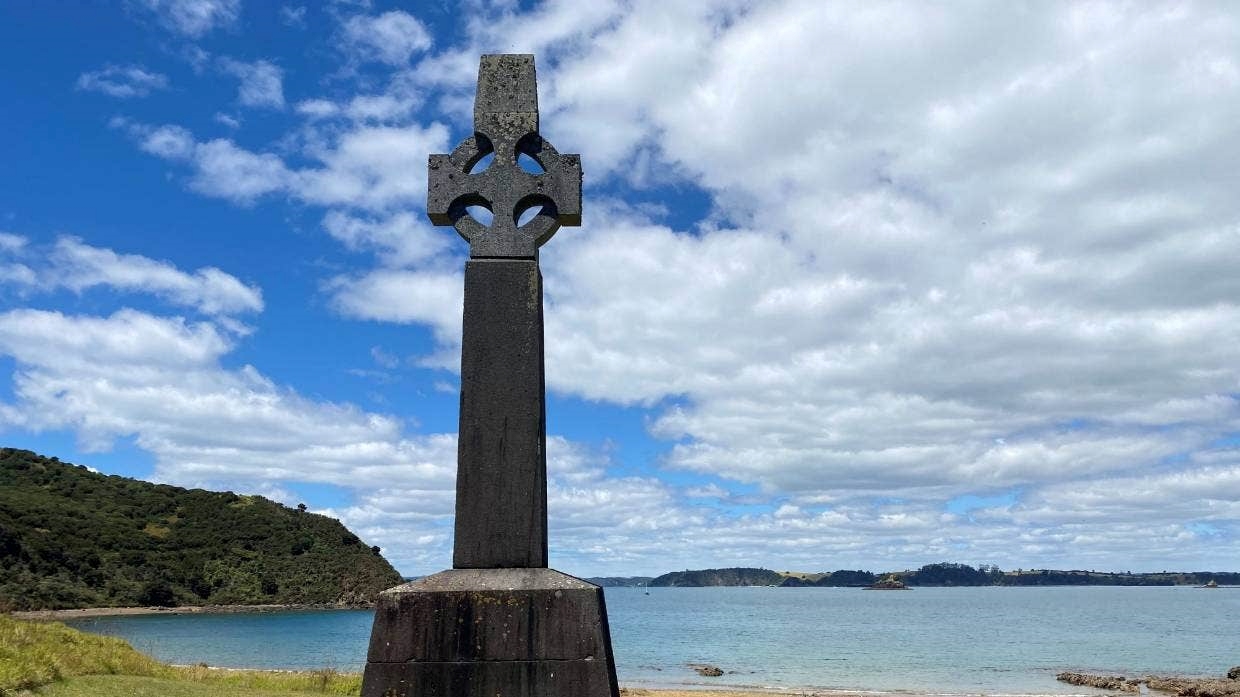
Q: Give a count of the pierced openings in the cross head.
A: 4